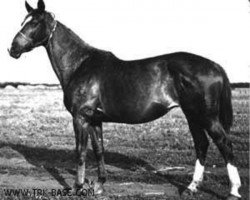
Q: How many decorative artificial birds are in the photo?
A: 0